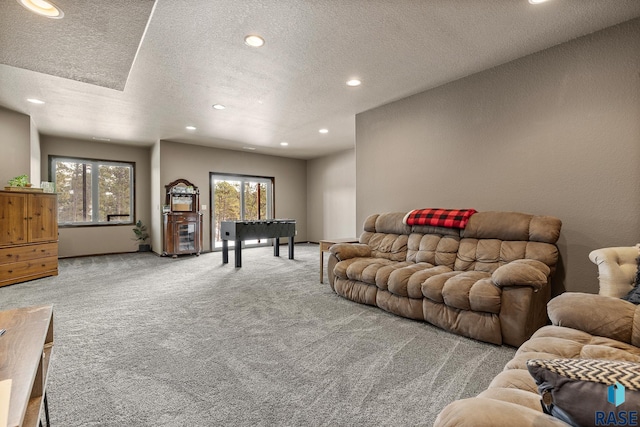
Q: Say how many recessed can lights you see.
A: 9